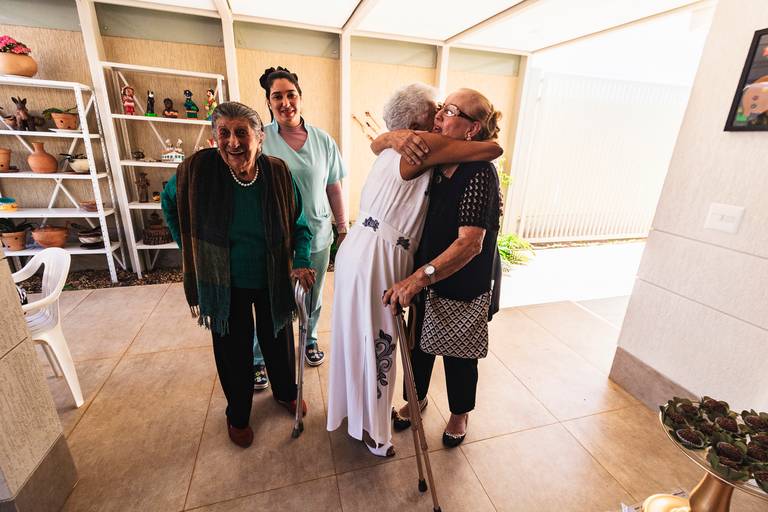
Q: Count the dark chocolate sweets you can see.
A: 11